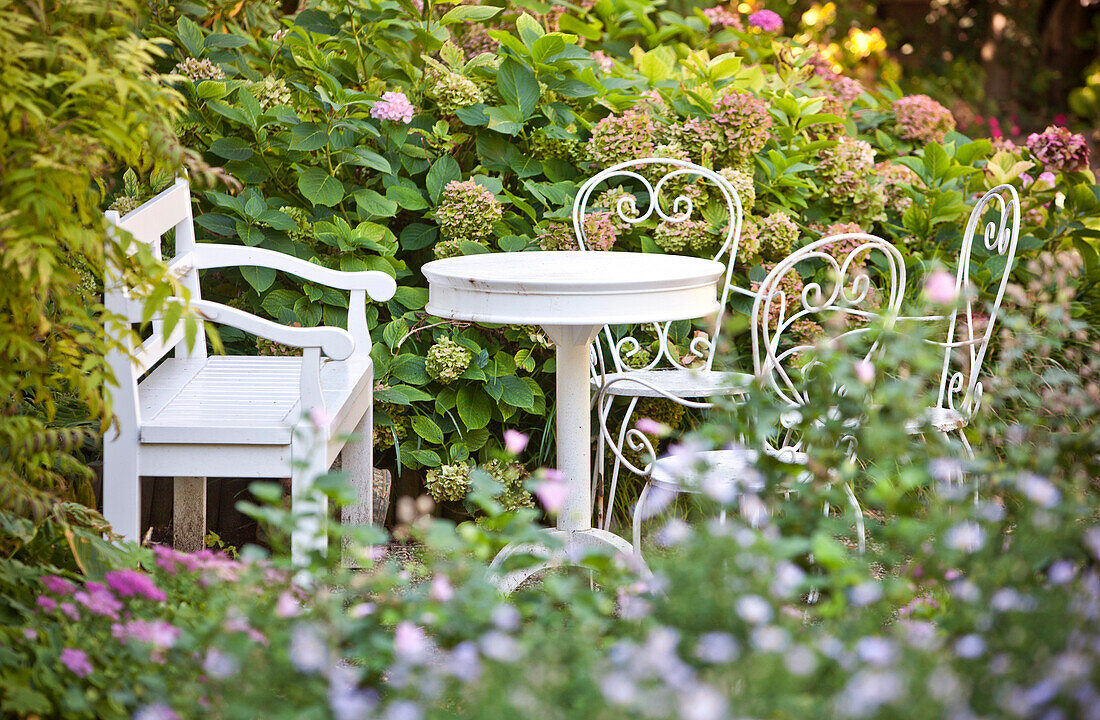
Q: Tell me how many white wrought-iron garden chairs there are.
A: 3